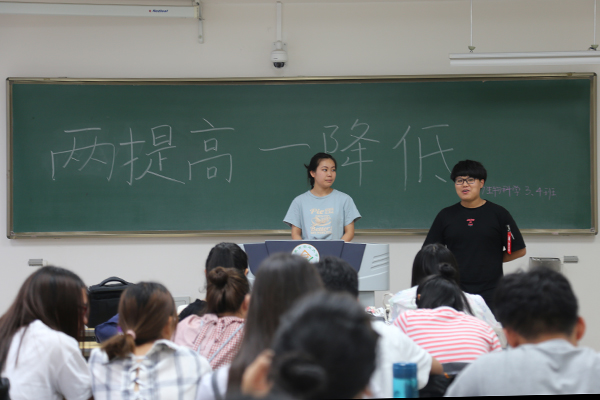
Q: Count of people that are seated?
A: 10